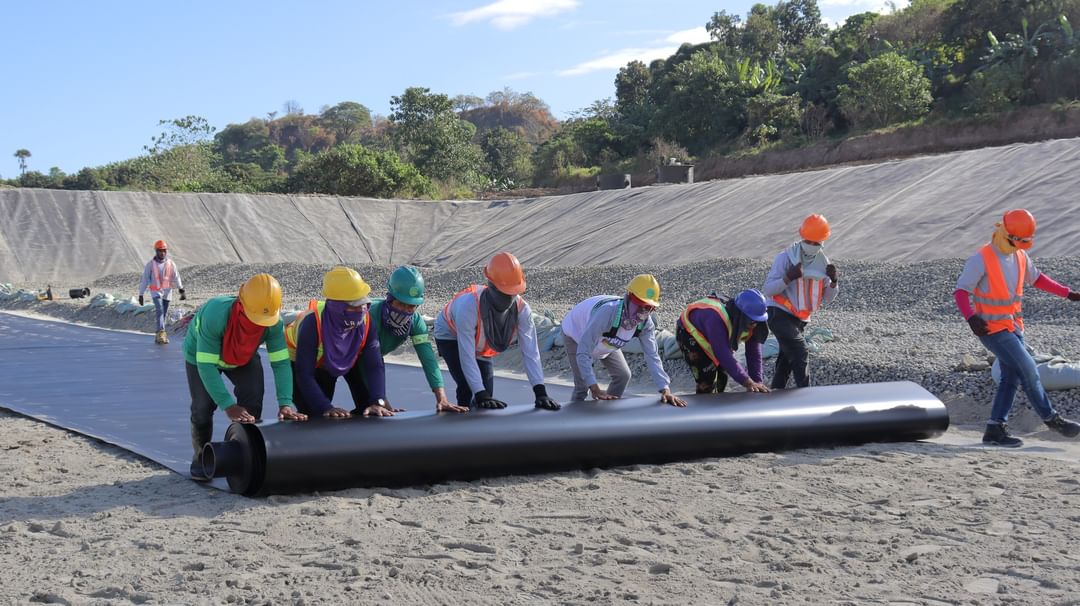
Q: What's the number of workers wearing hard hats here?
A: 9